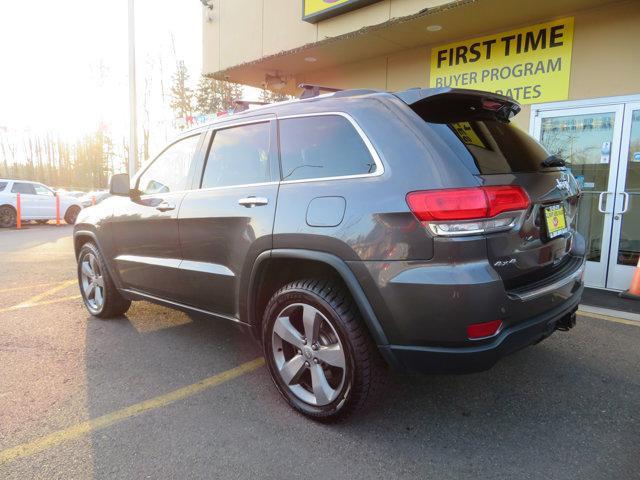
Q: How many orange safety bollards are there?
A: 3